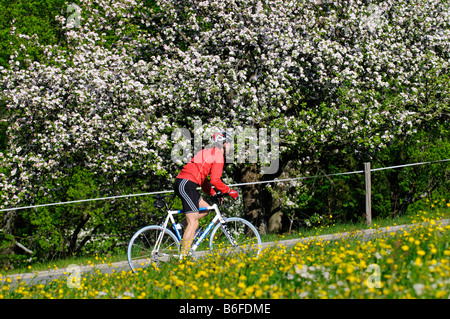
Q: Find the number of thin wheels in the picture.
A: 2